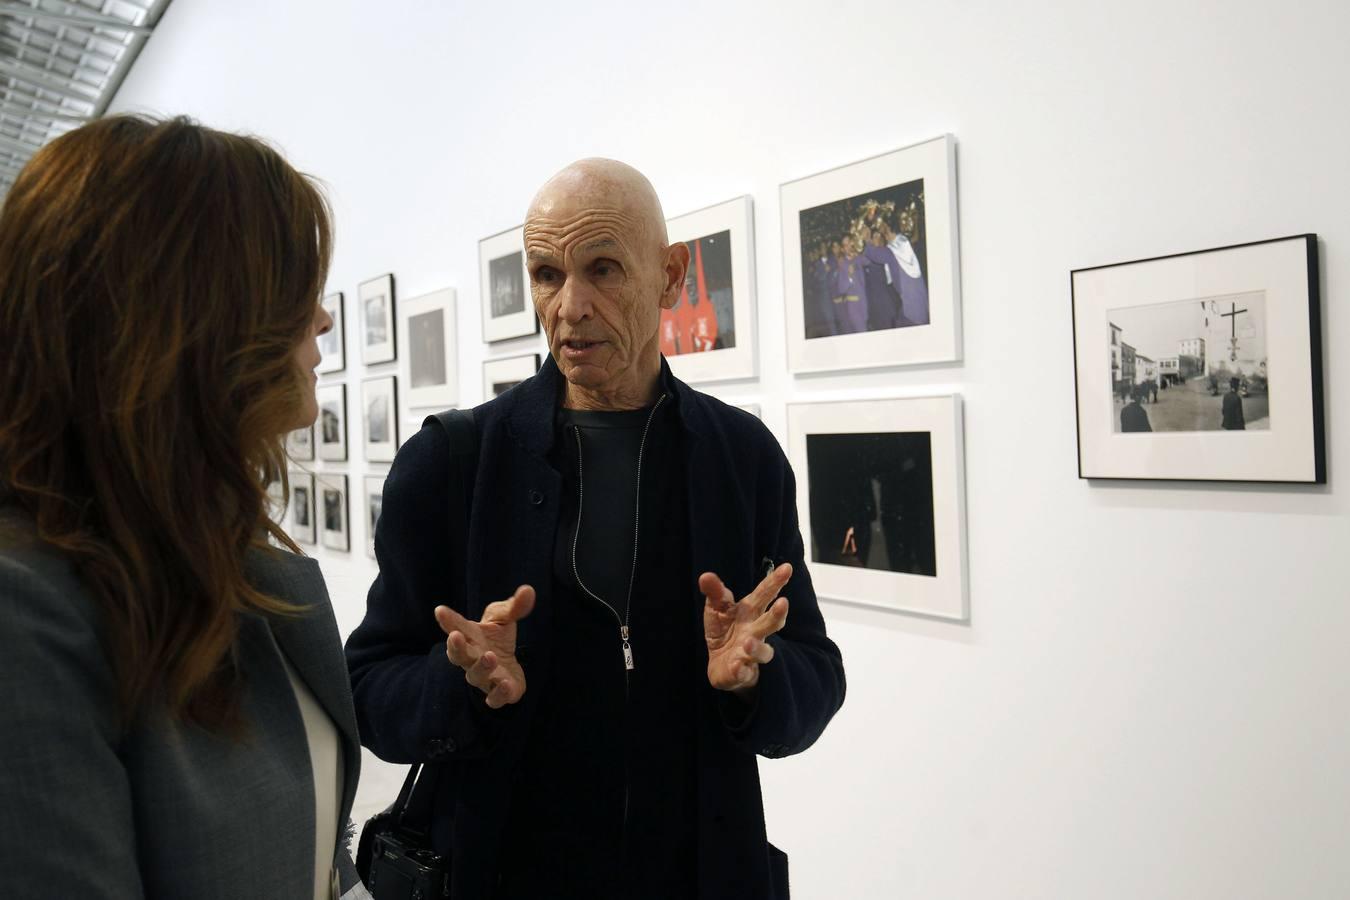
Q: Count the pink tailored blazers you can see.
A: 0